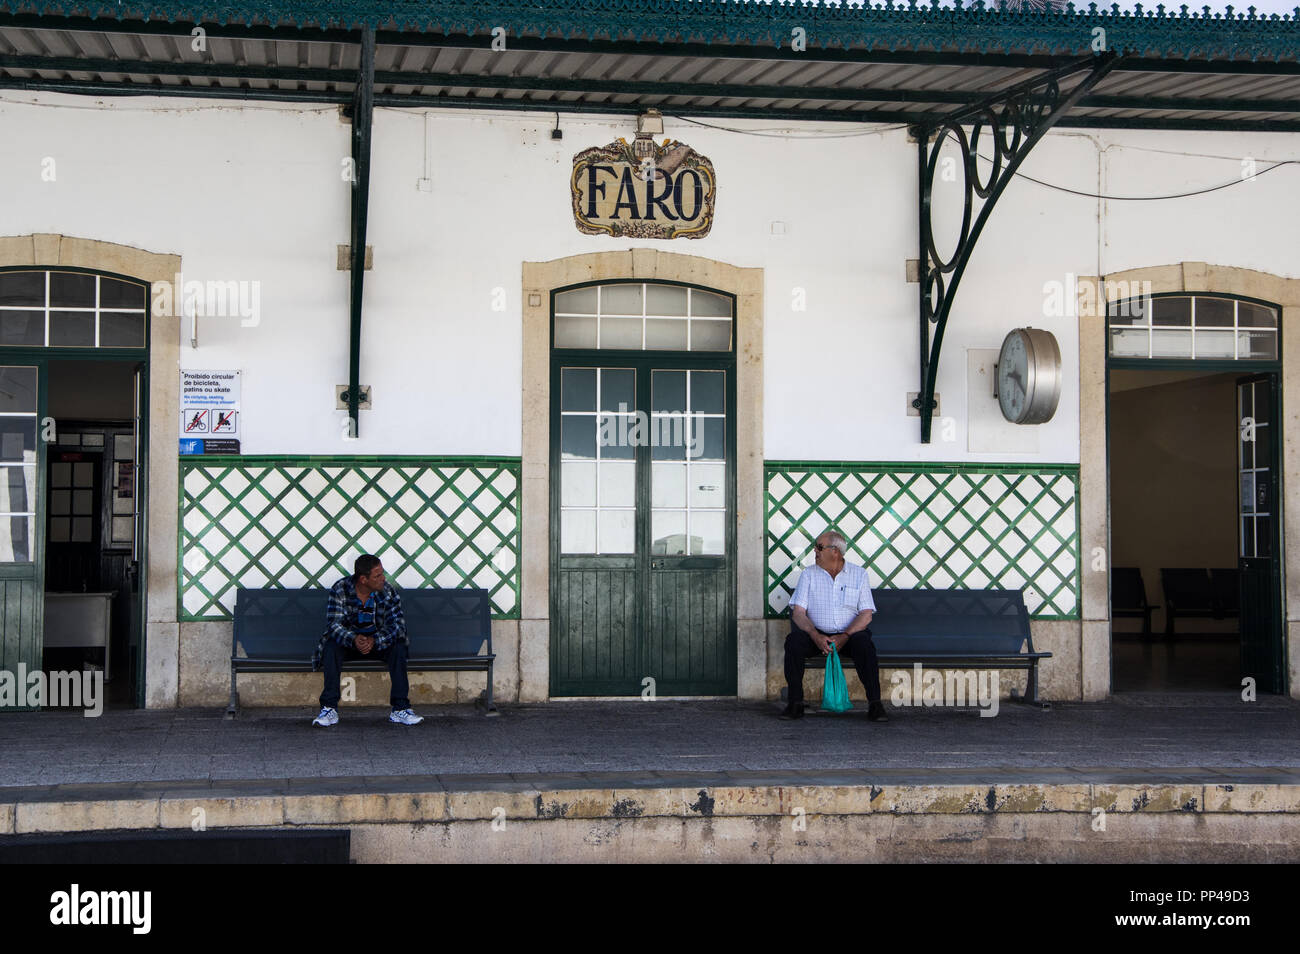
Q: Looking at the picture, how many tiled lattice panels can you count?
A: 2